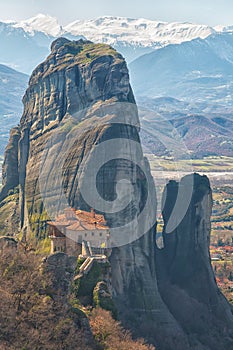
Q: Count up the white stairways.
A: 2